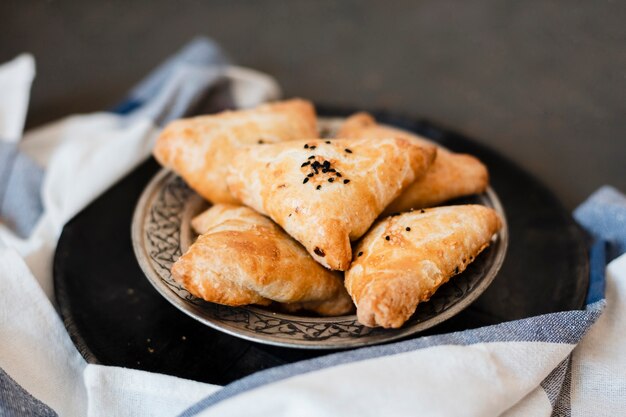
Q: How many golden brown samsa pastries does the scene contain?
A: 5